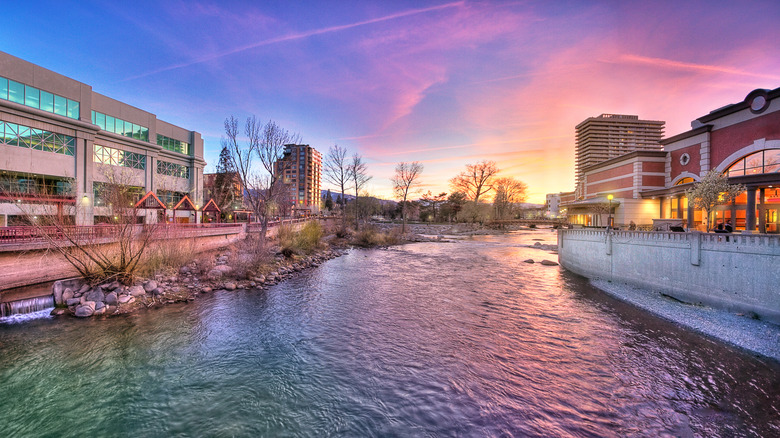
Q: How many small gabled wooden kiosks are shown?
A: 3